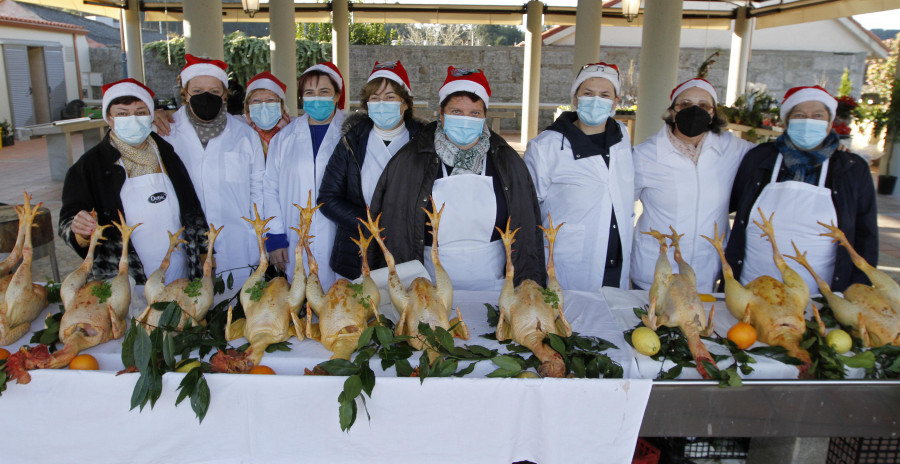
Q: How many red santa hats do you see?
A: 9